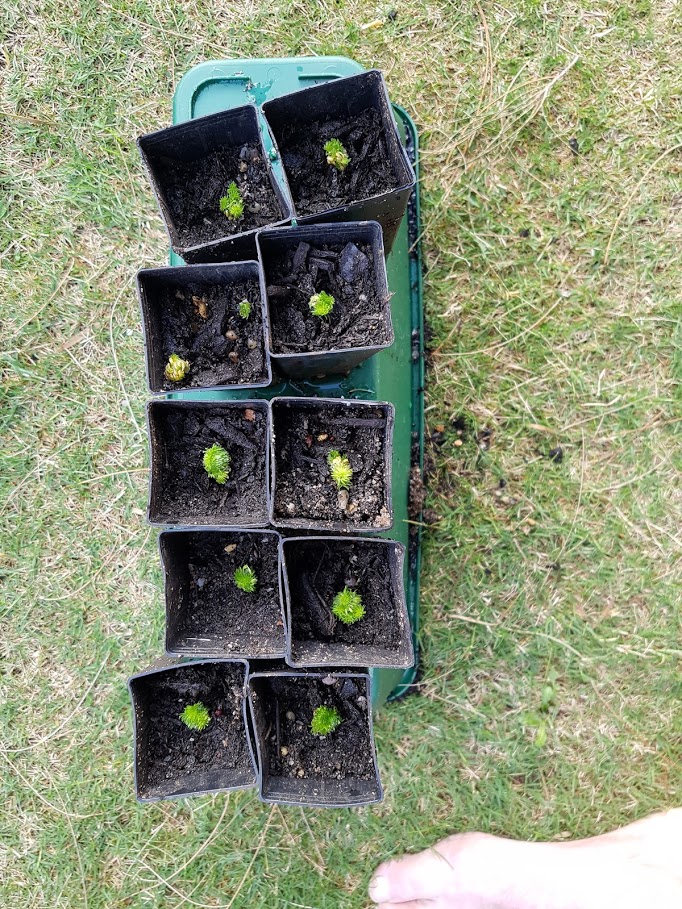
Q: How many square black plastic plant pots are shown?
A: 10